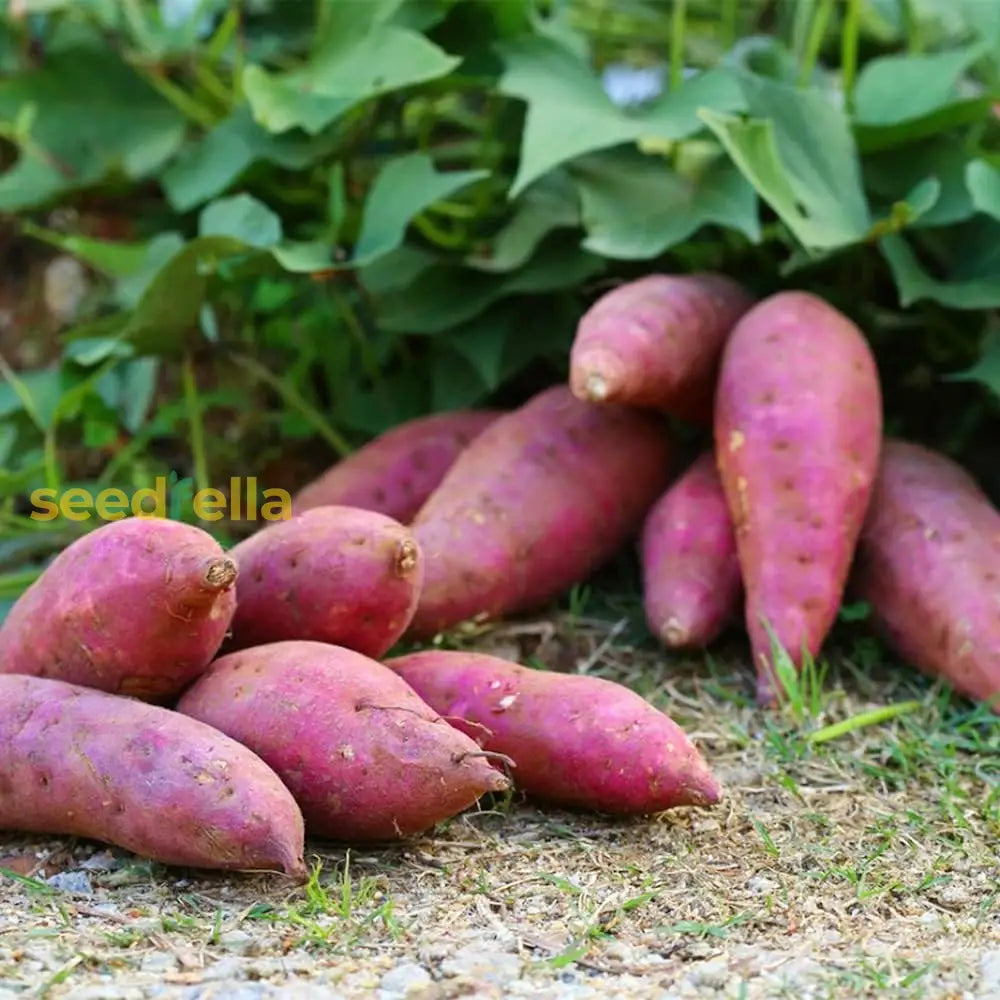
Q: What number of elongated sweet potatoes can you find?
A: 11